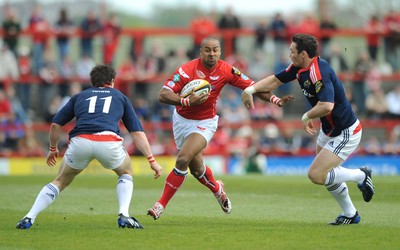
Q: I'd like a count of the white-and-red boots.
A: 2